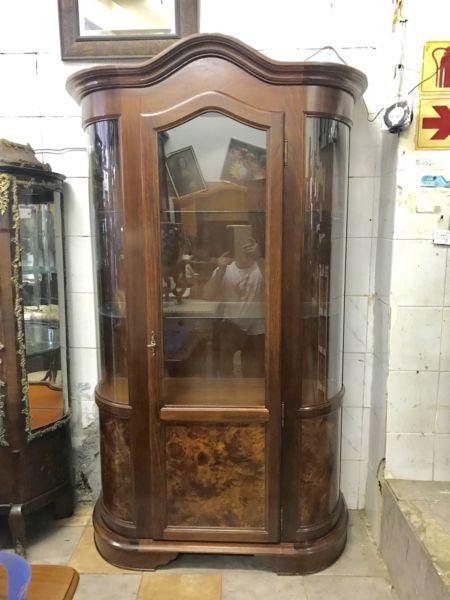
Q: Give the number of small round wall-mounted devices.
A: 1